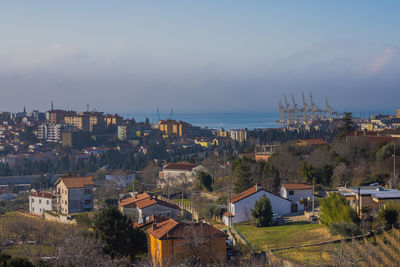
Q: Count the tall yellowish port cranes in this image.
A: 6